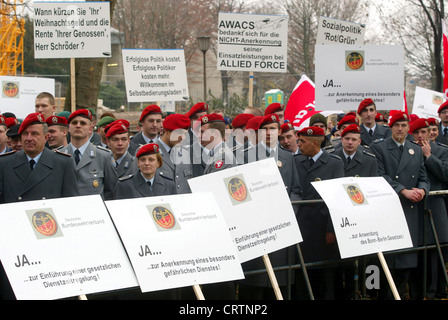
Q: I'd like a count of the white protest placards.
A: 11